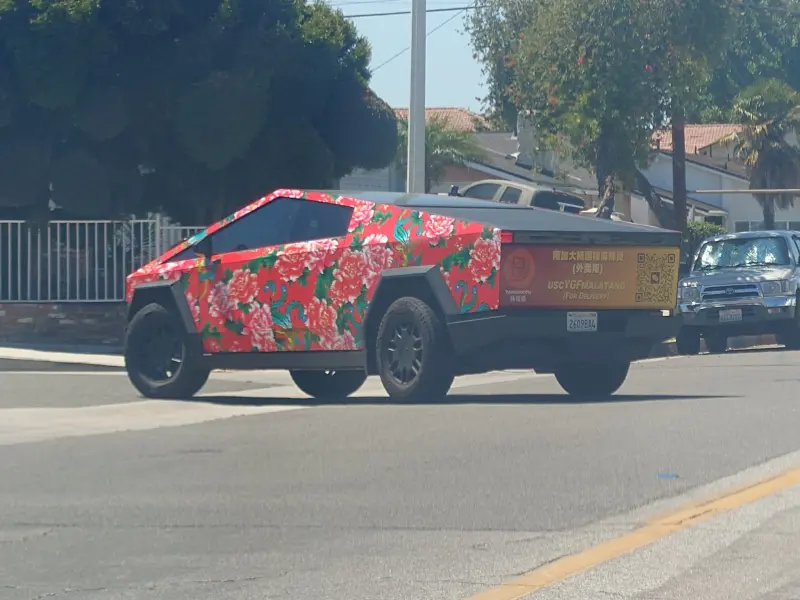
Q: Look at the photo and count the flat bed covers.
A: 1